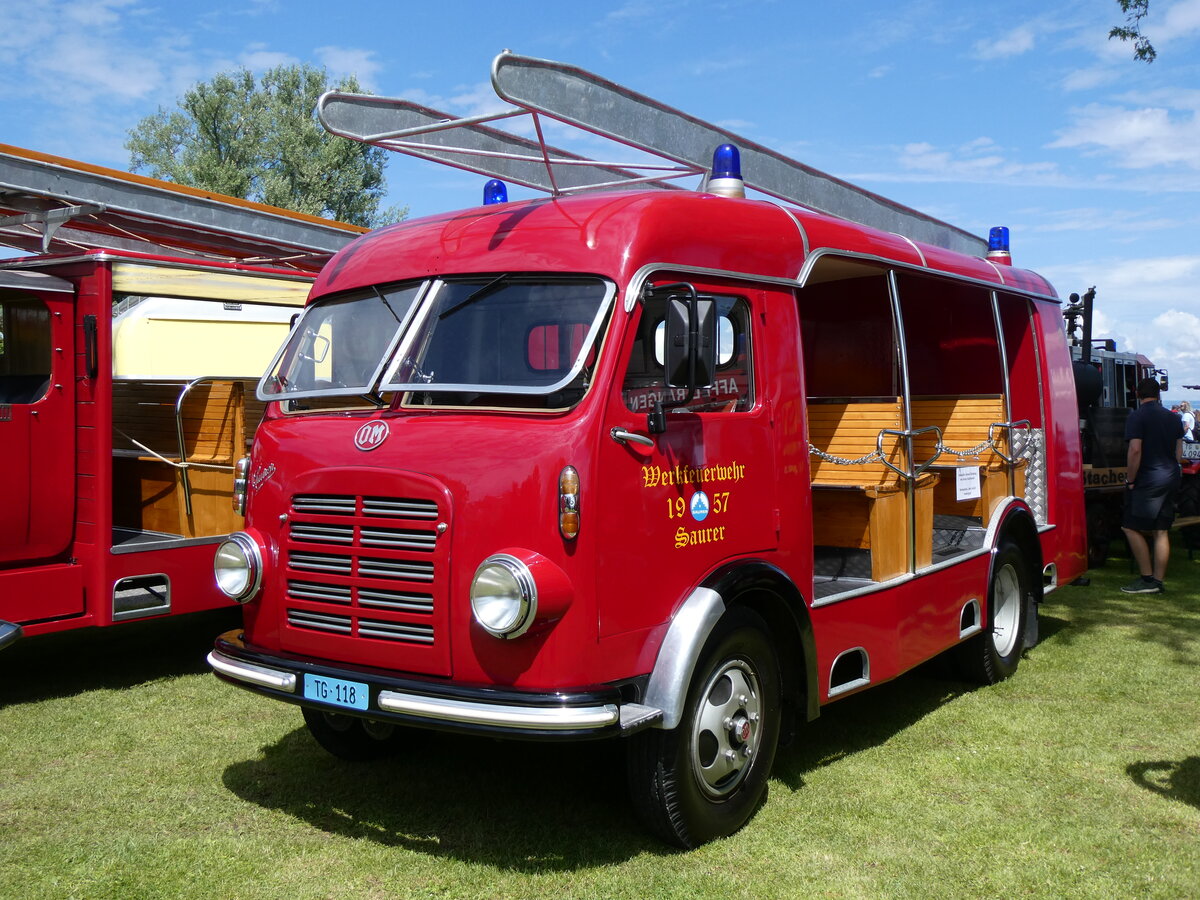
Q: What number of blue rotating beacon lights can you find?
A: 3